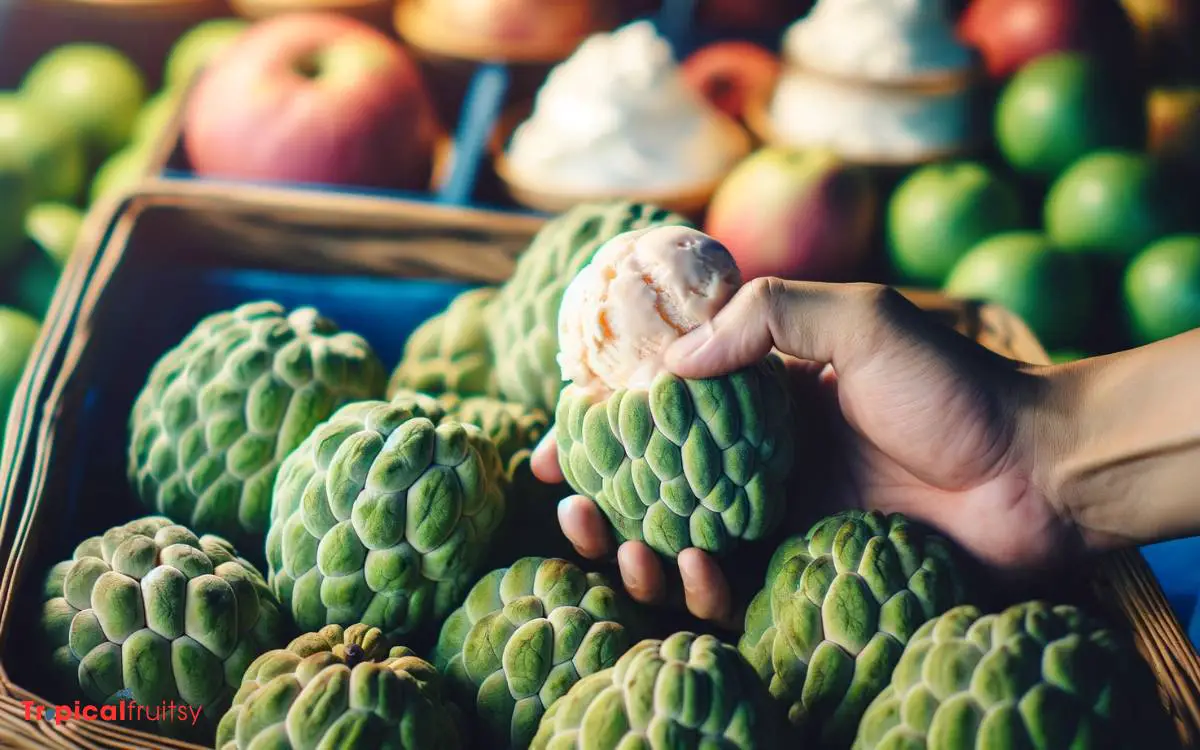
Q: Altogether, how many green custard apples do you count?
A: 12